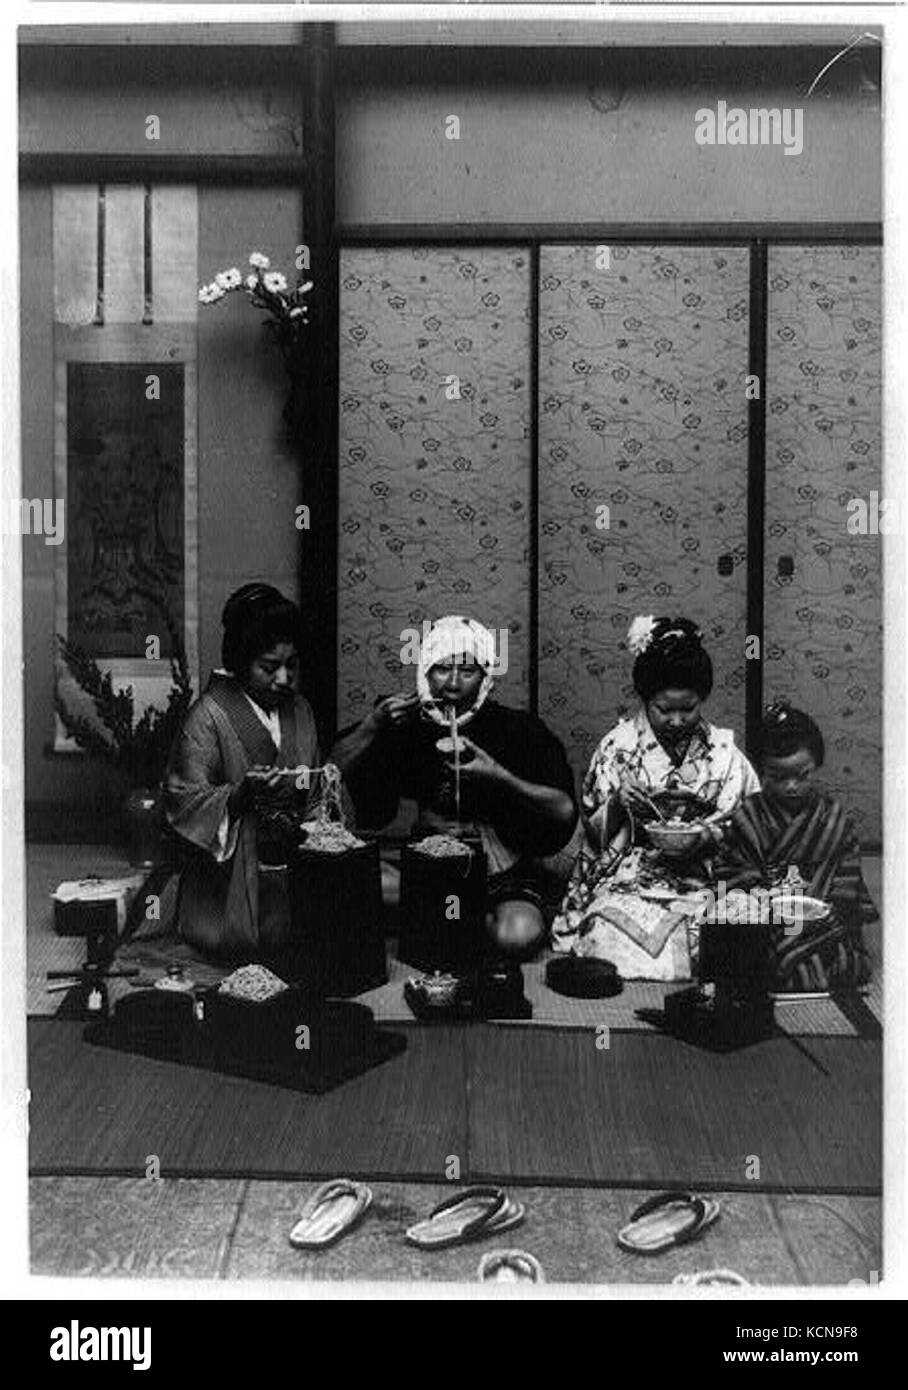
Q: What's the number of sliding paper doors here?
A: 3